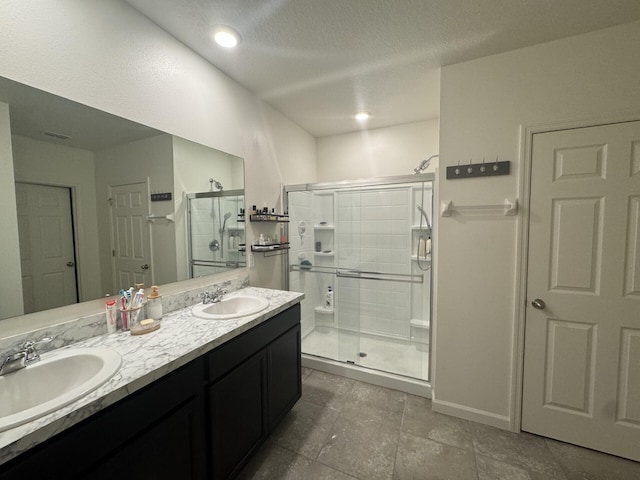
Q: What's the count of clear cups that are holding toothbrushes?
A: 1